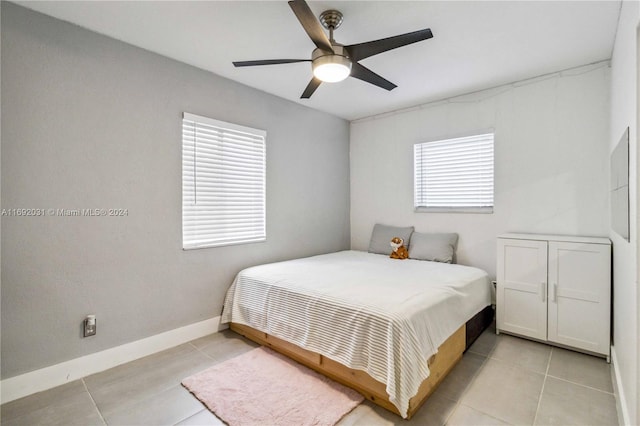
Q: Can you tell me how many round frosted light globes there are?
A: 1